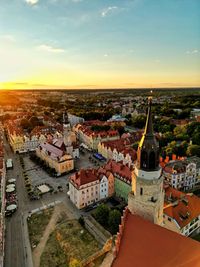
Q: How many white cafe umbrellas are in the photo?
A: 4